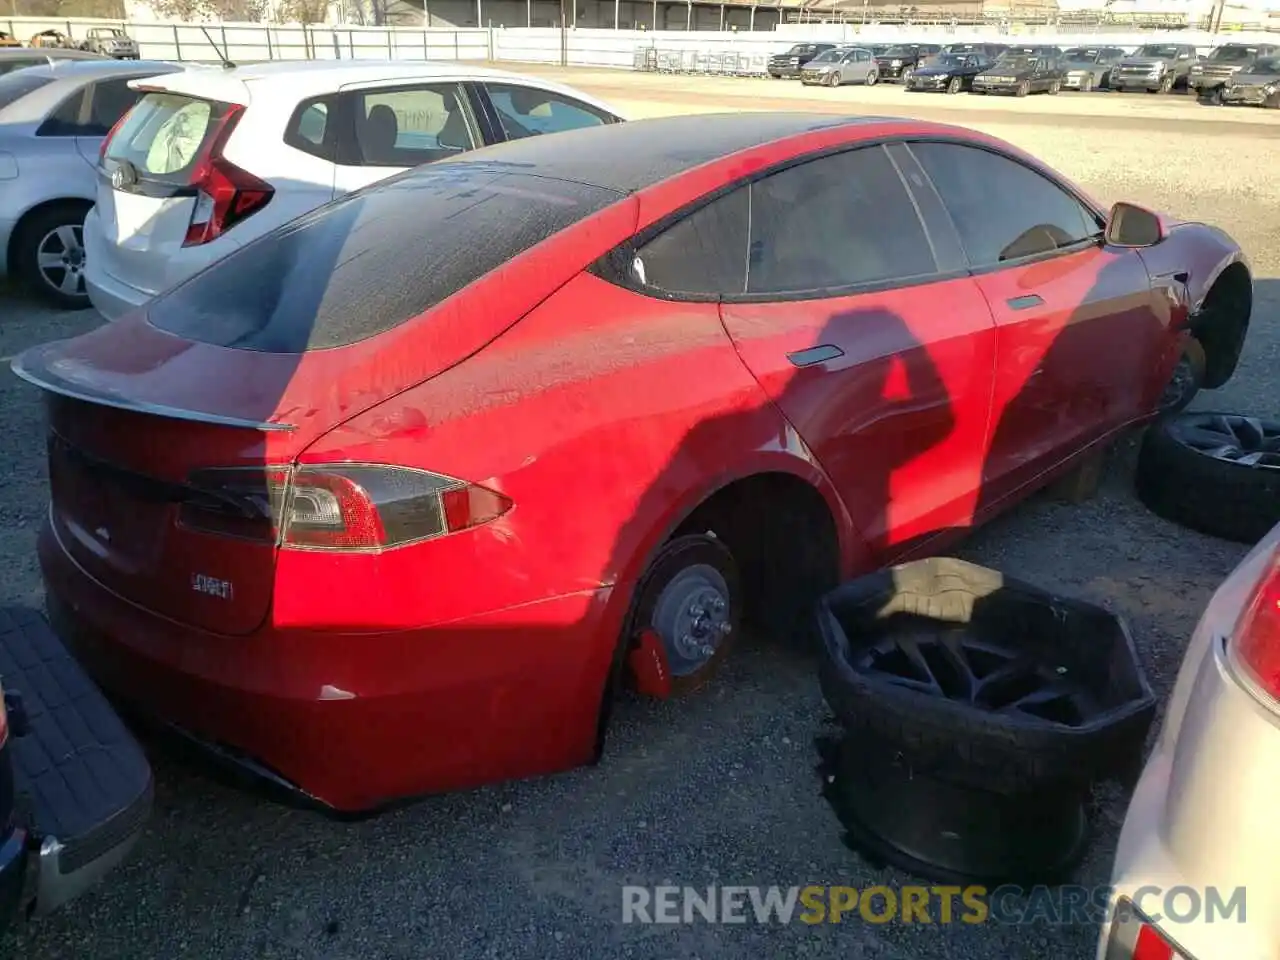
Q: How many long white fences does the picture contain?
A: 1